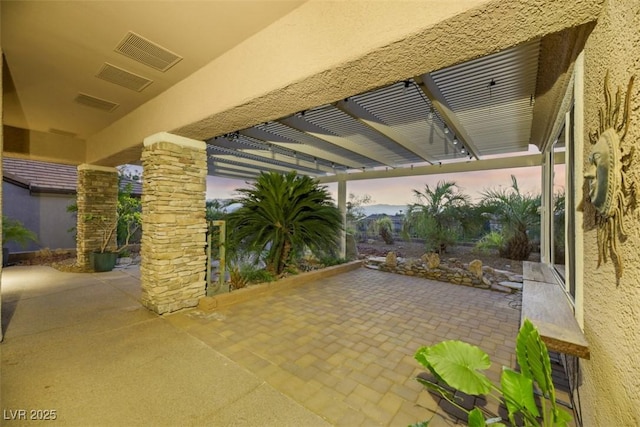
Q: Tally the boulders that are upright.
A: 3